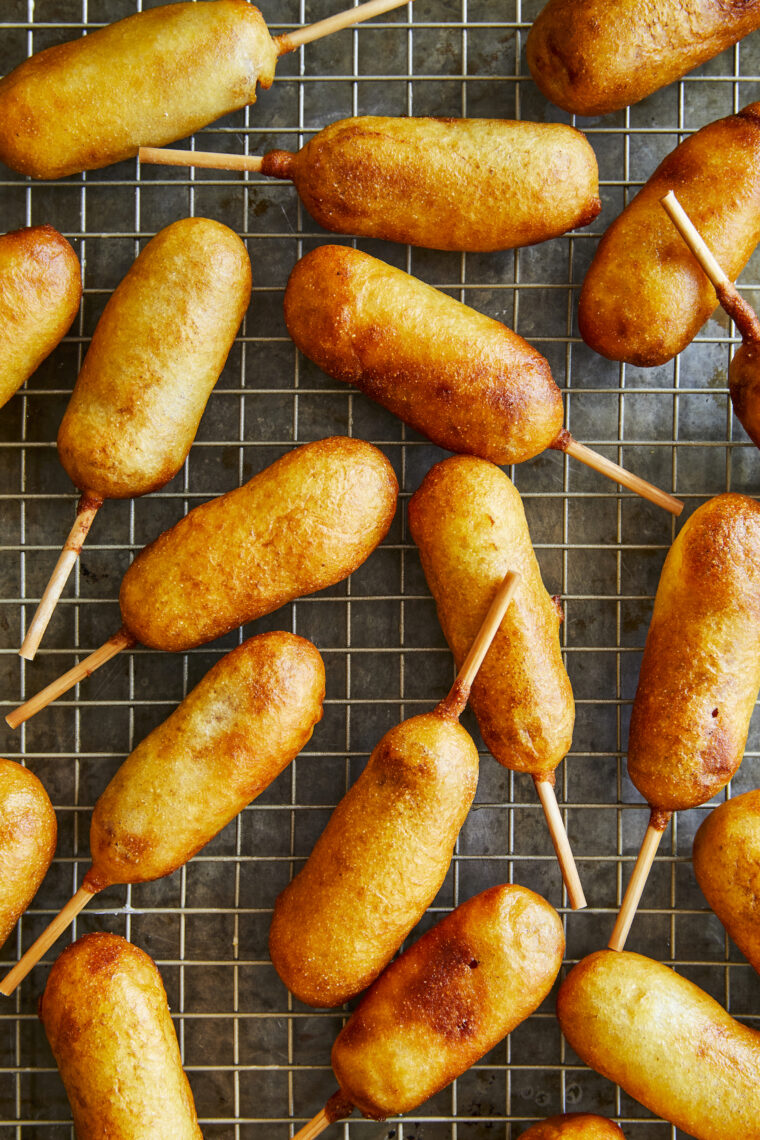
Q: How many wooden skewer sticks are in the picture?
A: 11